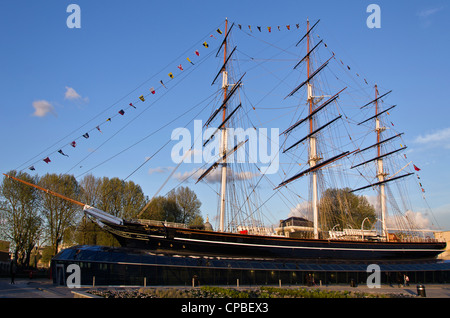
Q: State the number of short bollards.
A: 6